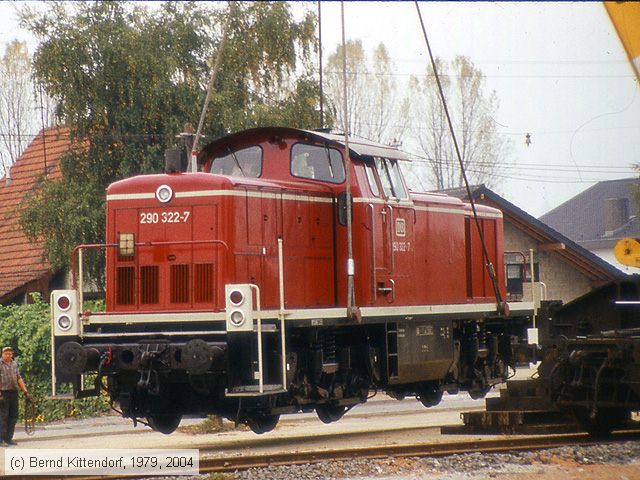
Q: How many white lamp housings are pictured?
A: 2